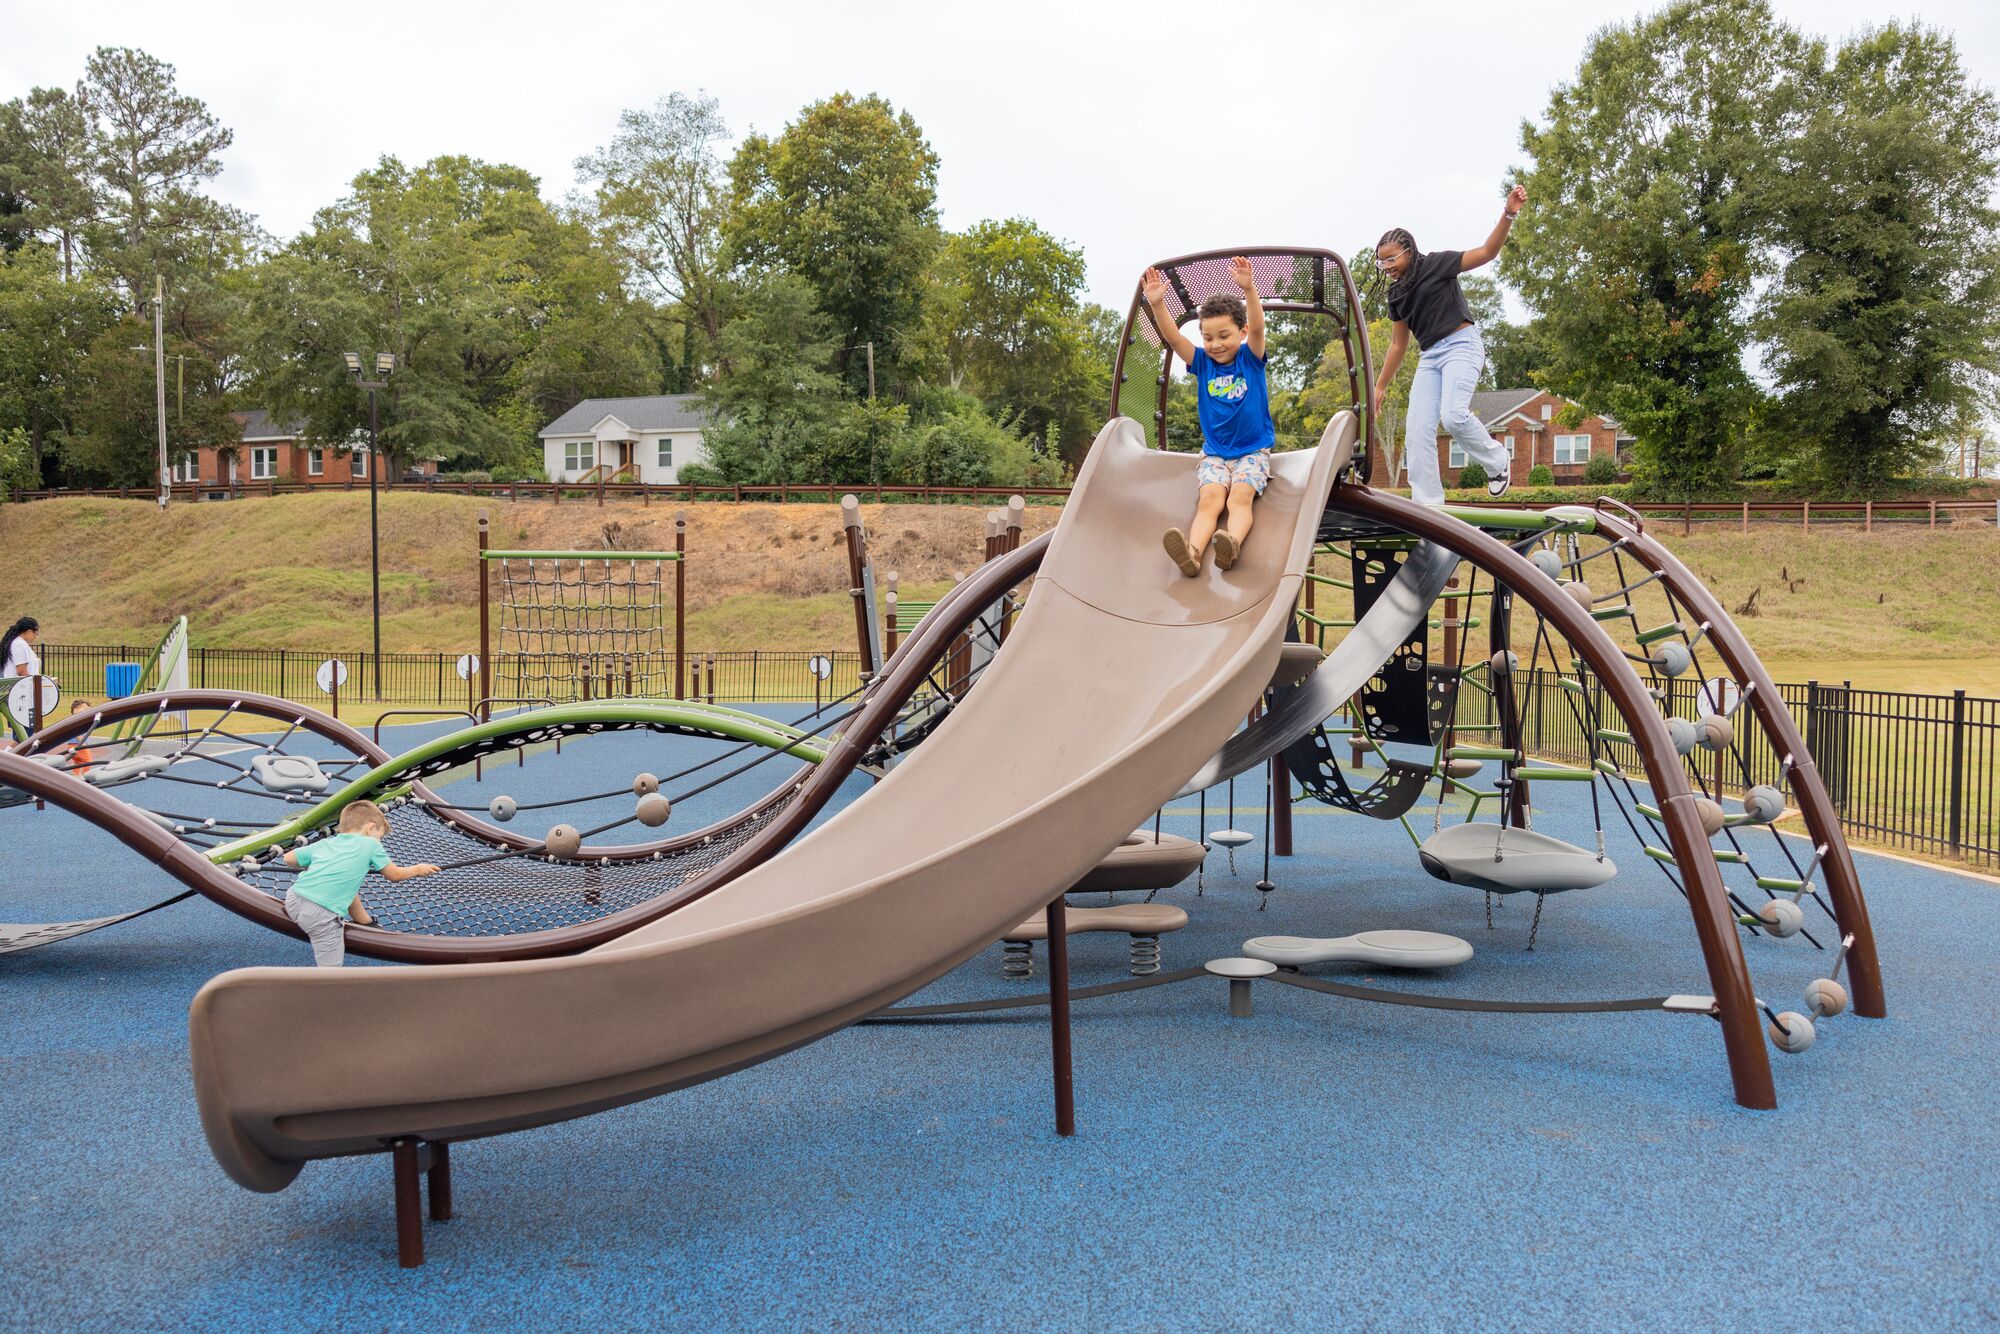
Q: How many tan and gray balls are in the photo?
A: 15